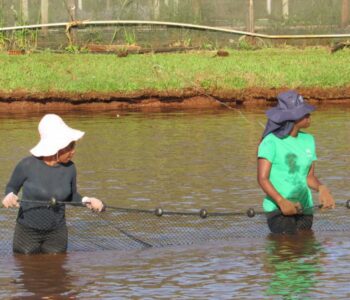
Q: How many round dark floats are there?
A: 5